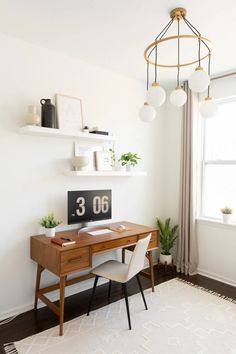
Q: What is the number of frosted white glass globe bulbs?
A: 5